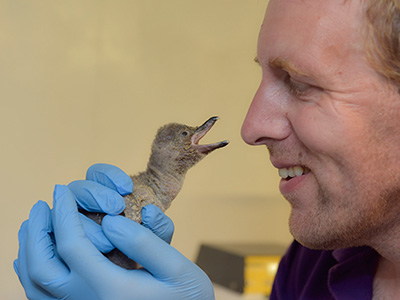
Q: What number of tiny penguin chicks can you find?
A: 1